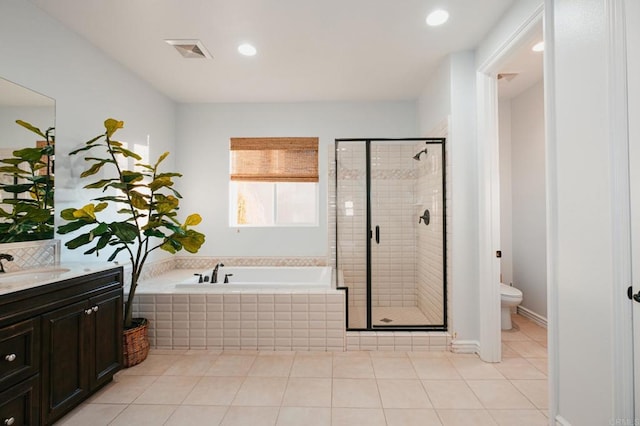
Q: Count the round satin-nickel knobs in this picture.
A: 4